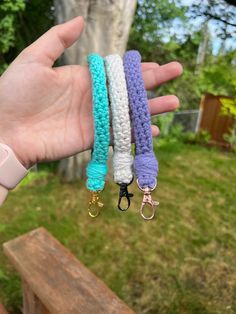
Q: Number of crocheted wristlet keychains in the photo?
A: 3